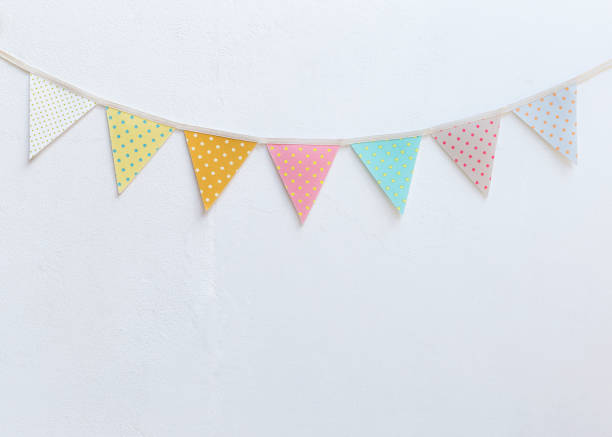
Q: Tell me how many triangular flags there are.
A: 7